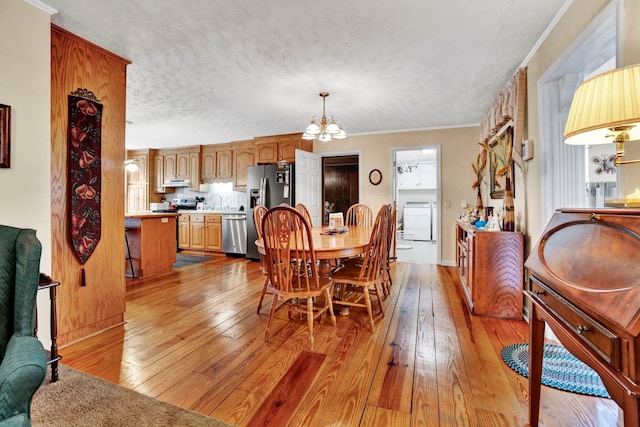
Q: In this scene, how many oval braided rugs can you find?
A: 1